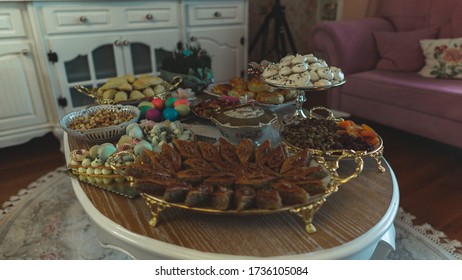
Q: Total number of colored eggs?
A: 8